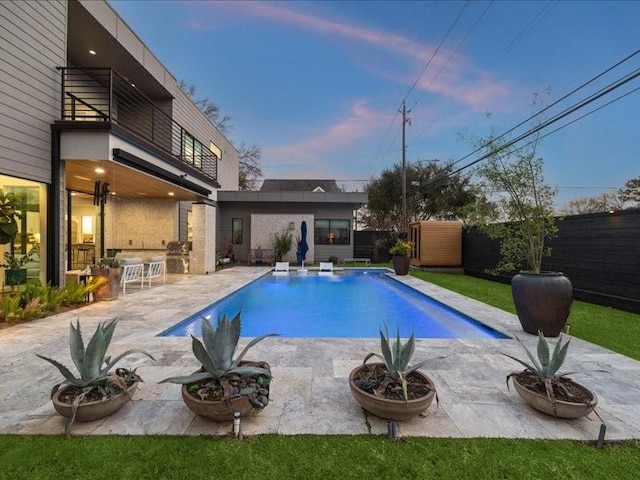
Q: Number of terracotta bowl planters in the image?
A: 4